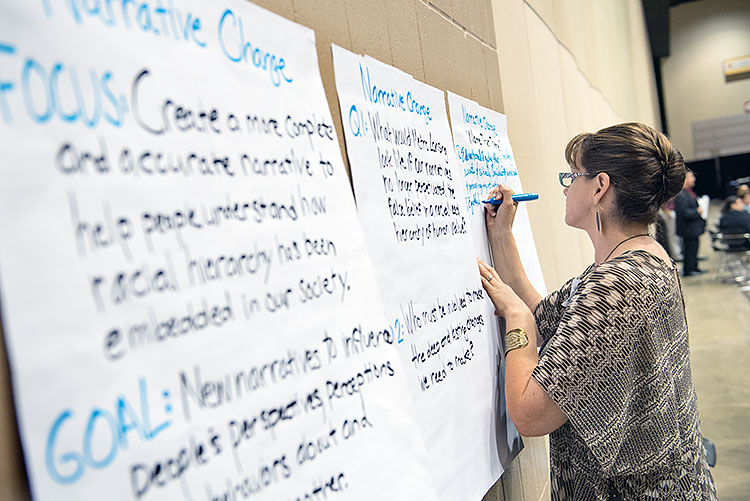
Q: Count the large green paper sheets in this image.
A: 0